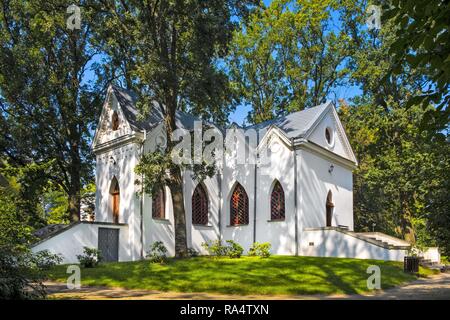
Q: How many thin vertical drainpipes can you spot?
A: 4